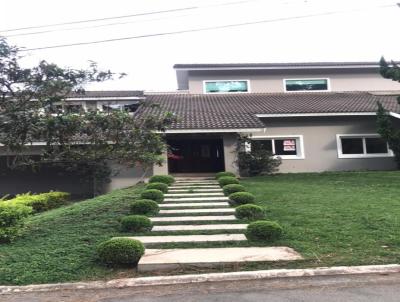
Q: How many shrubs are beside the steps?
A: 12